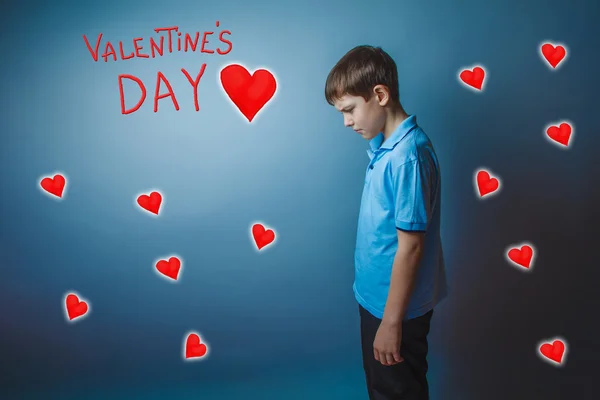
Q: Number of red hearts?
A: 13